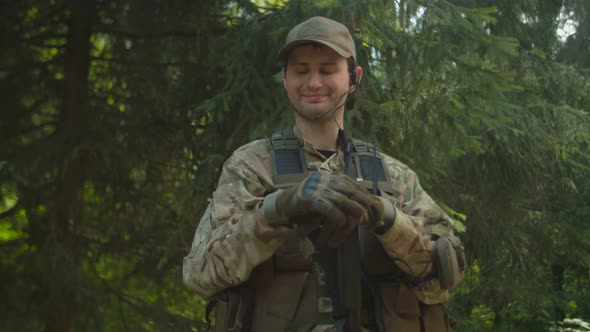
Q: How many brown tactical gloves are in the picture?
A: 2